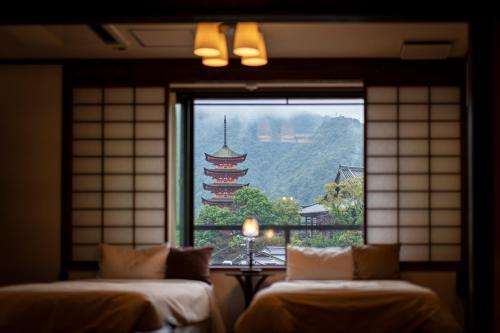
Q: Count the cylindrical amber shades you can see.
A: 4